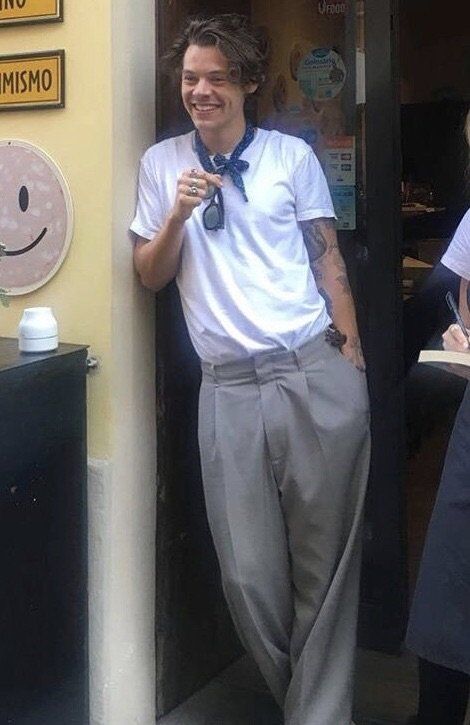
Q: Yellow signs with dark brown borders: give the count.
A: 2